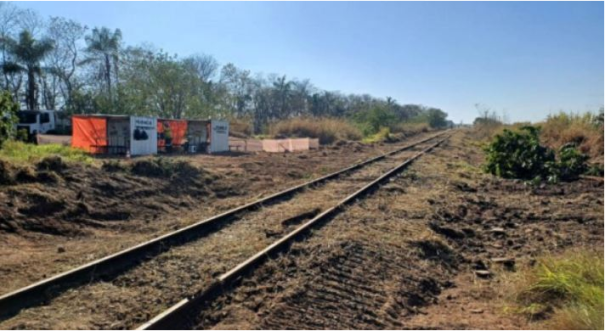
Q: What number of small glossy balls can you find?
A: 0